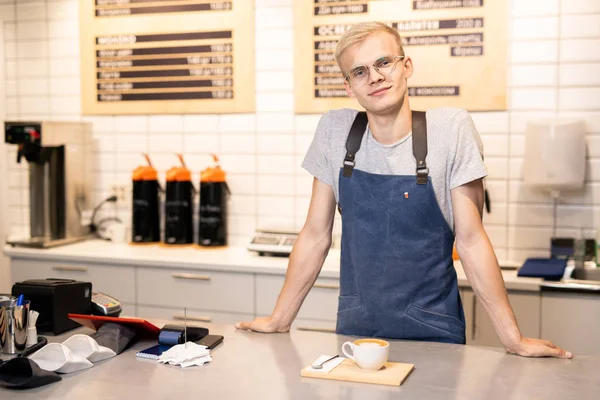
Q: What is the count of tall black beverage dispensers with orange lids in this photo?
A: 3